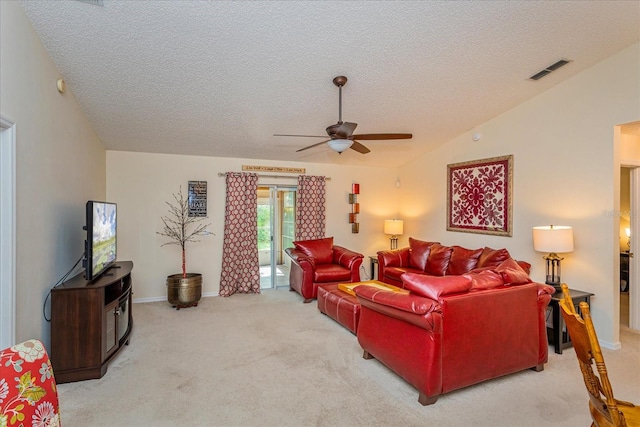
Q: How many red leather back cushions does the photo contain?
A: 8